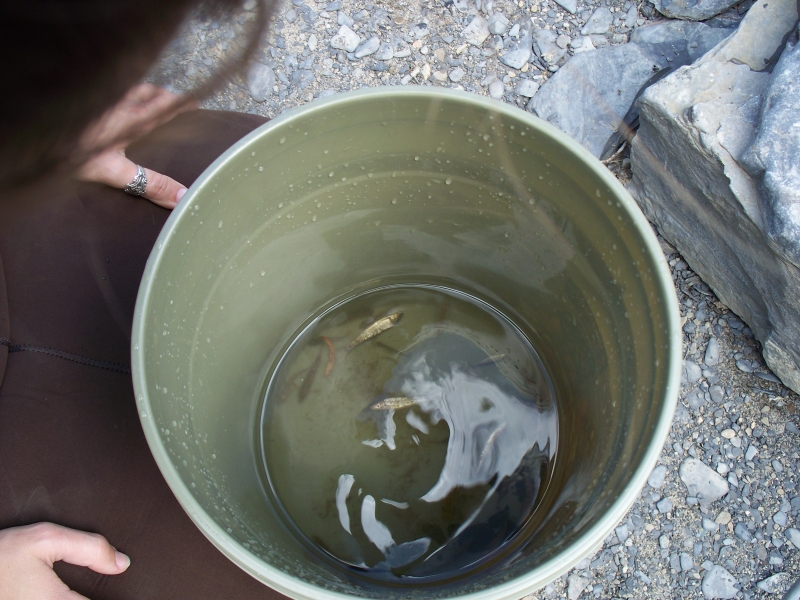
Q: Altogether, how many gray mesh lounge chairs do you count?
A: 0